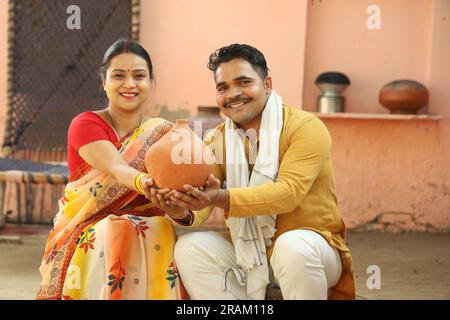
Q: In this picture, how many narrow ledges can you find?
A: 1